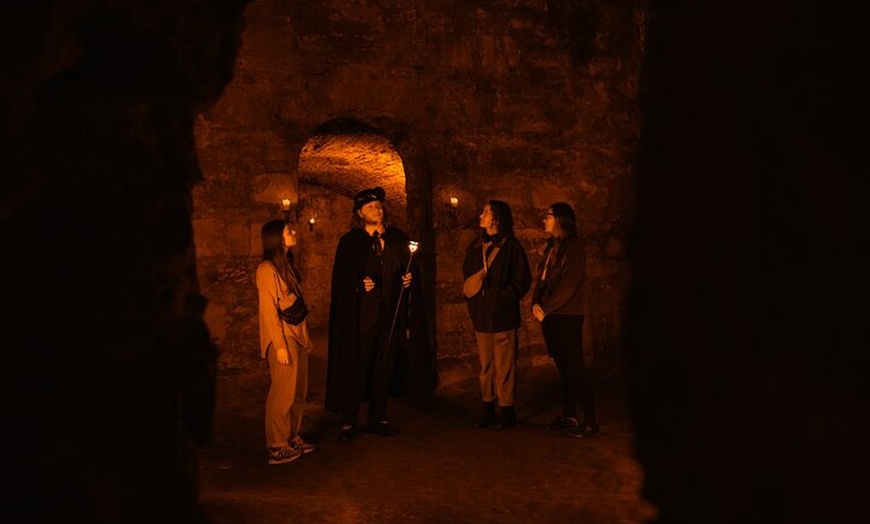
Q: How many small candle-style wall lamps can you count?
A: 3